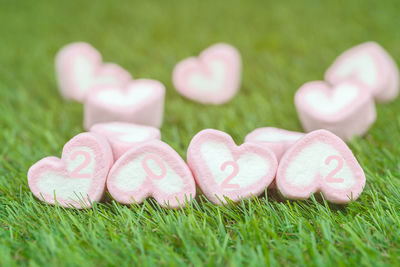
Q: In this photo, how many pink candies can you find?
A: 11